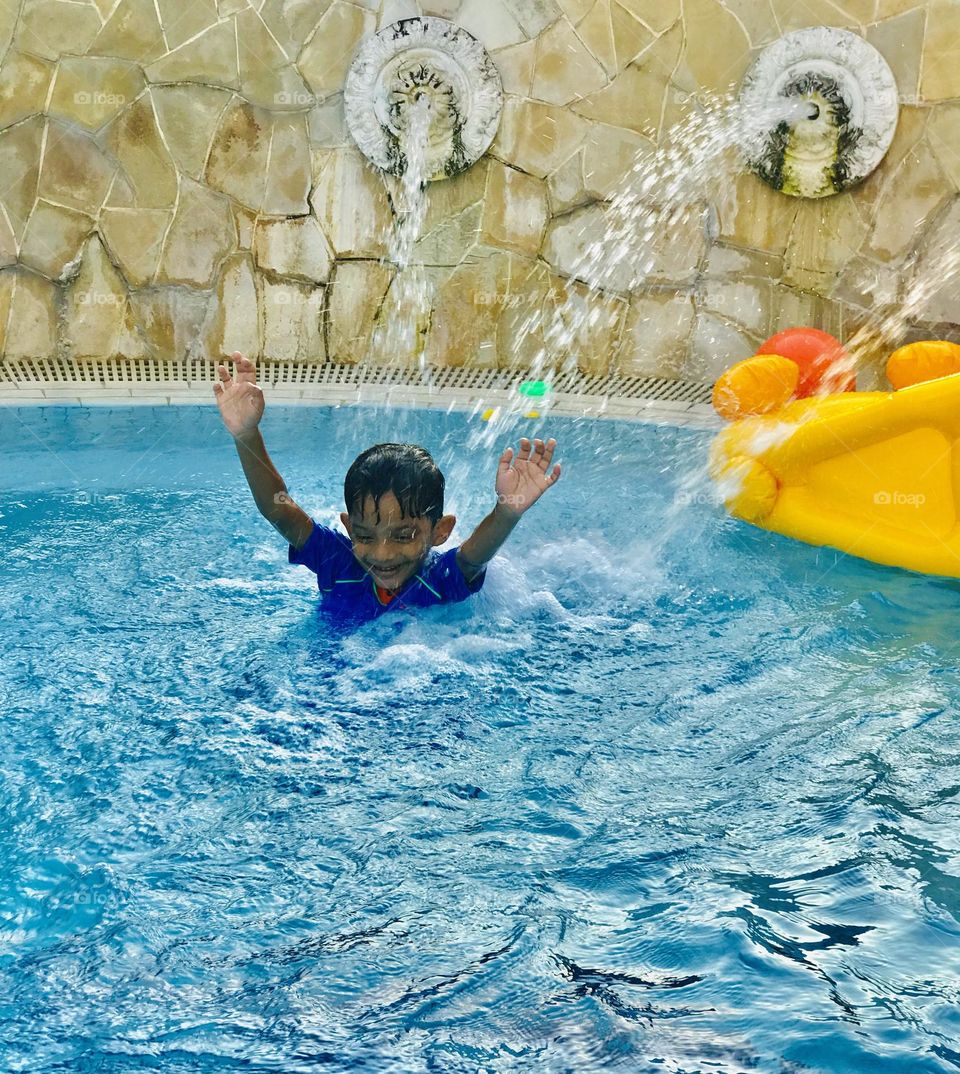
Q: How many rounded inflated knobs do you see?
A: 3